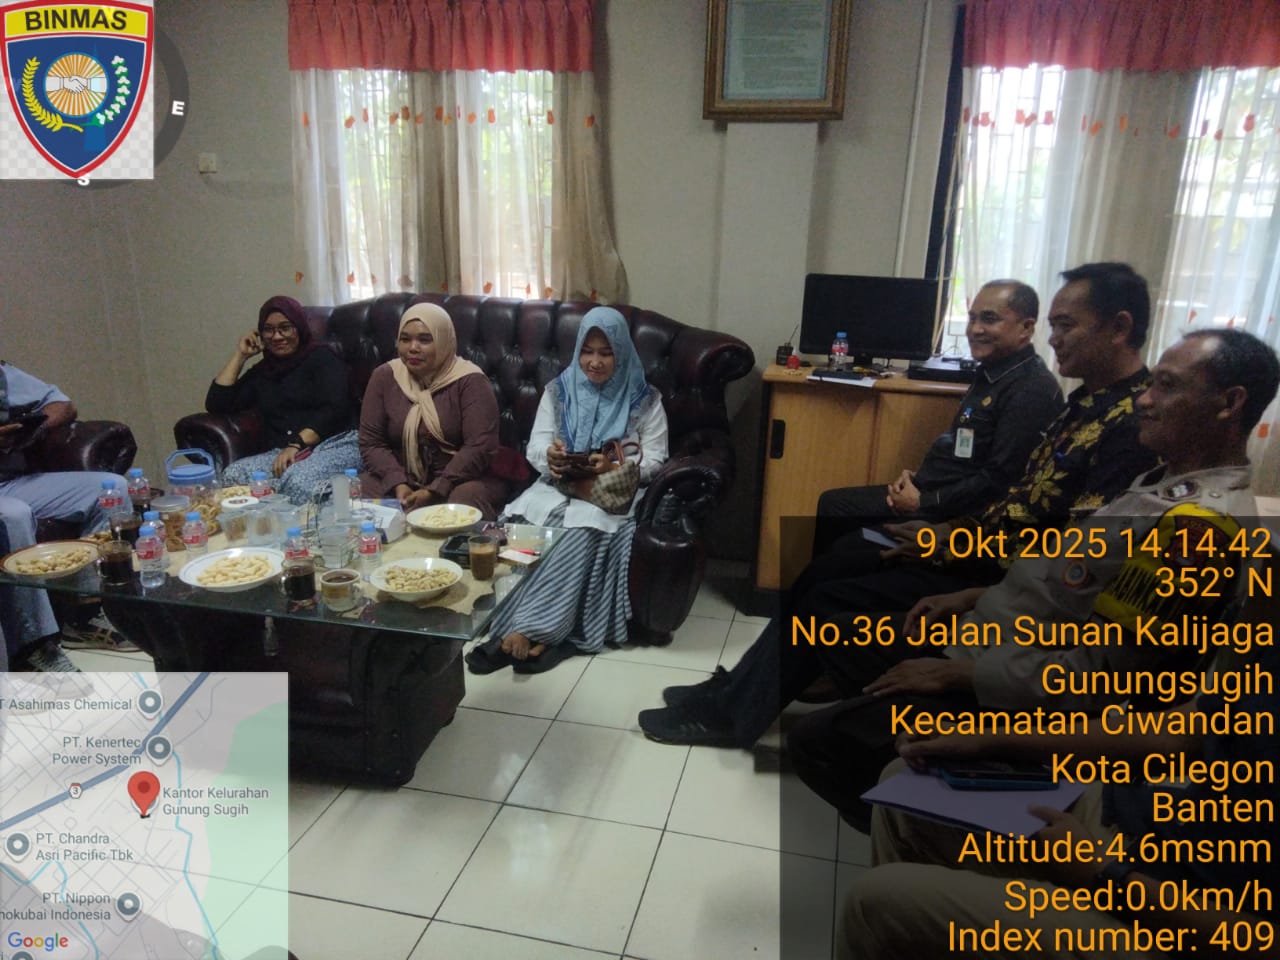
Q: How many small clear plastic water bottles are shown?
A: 10